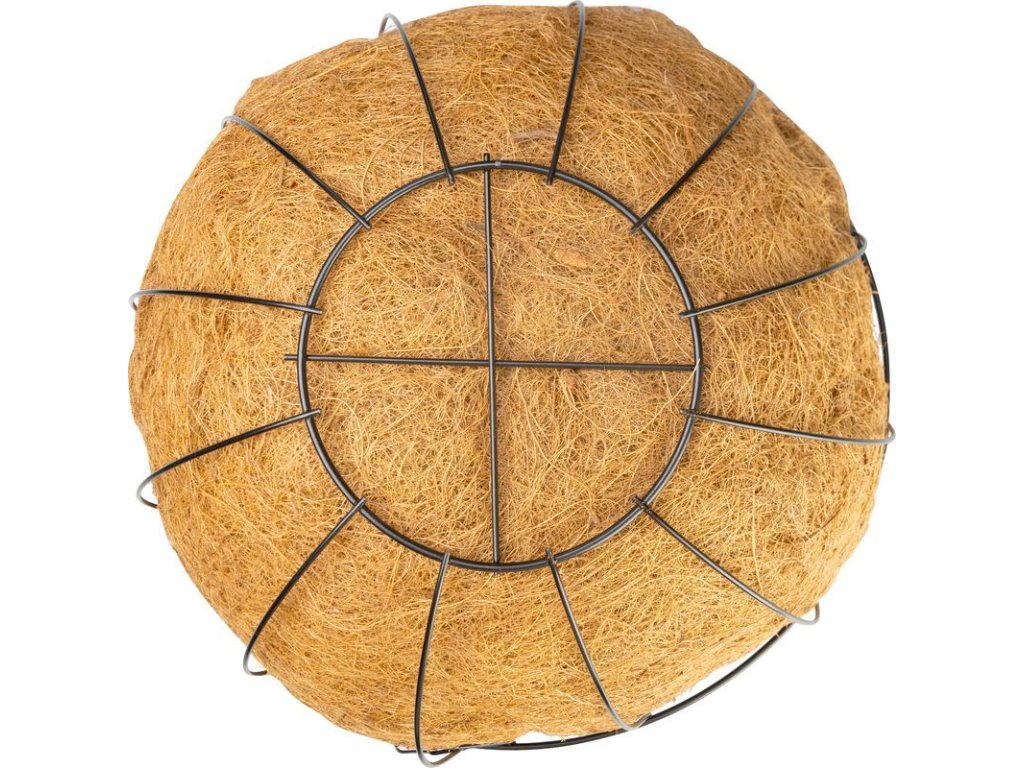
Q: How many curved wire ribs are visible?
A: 12